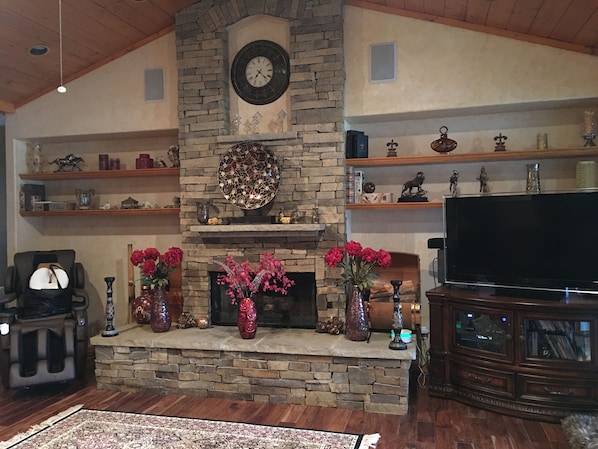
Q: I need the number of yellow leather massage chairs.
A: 0